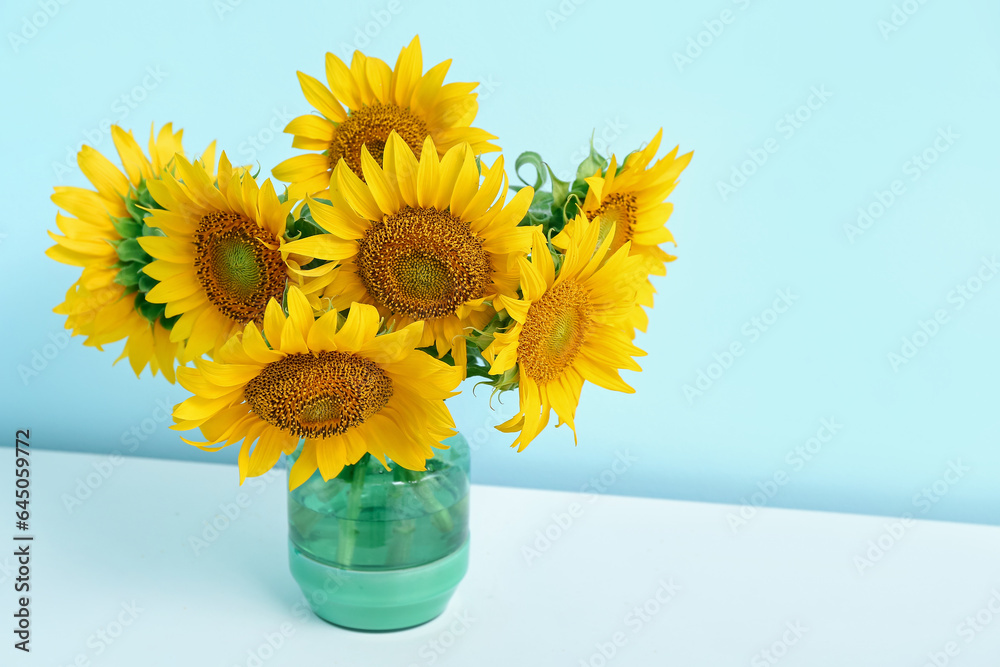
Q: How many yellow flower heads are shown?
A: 7